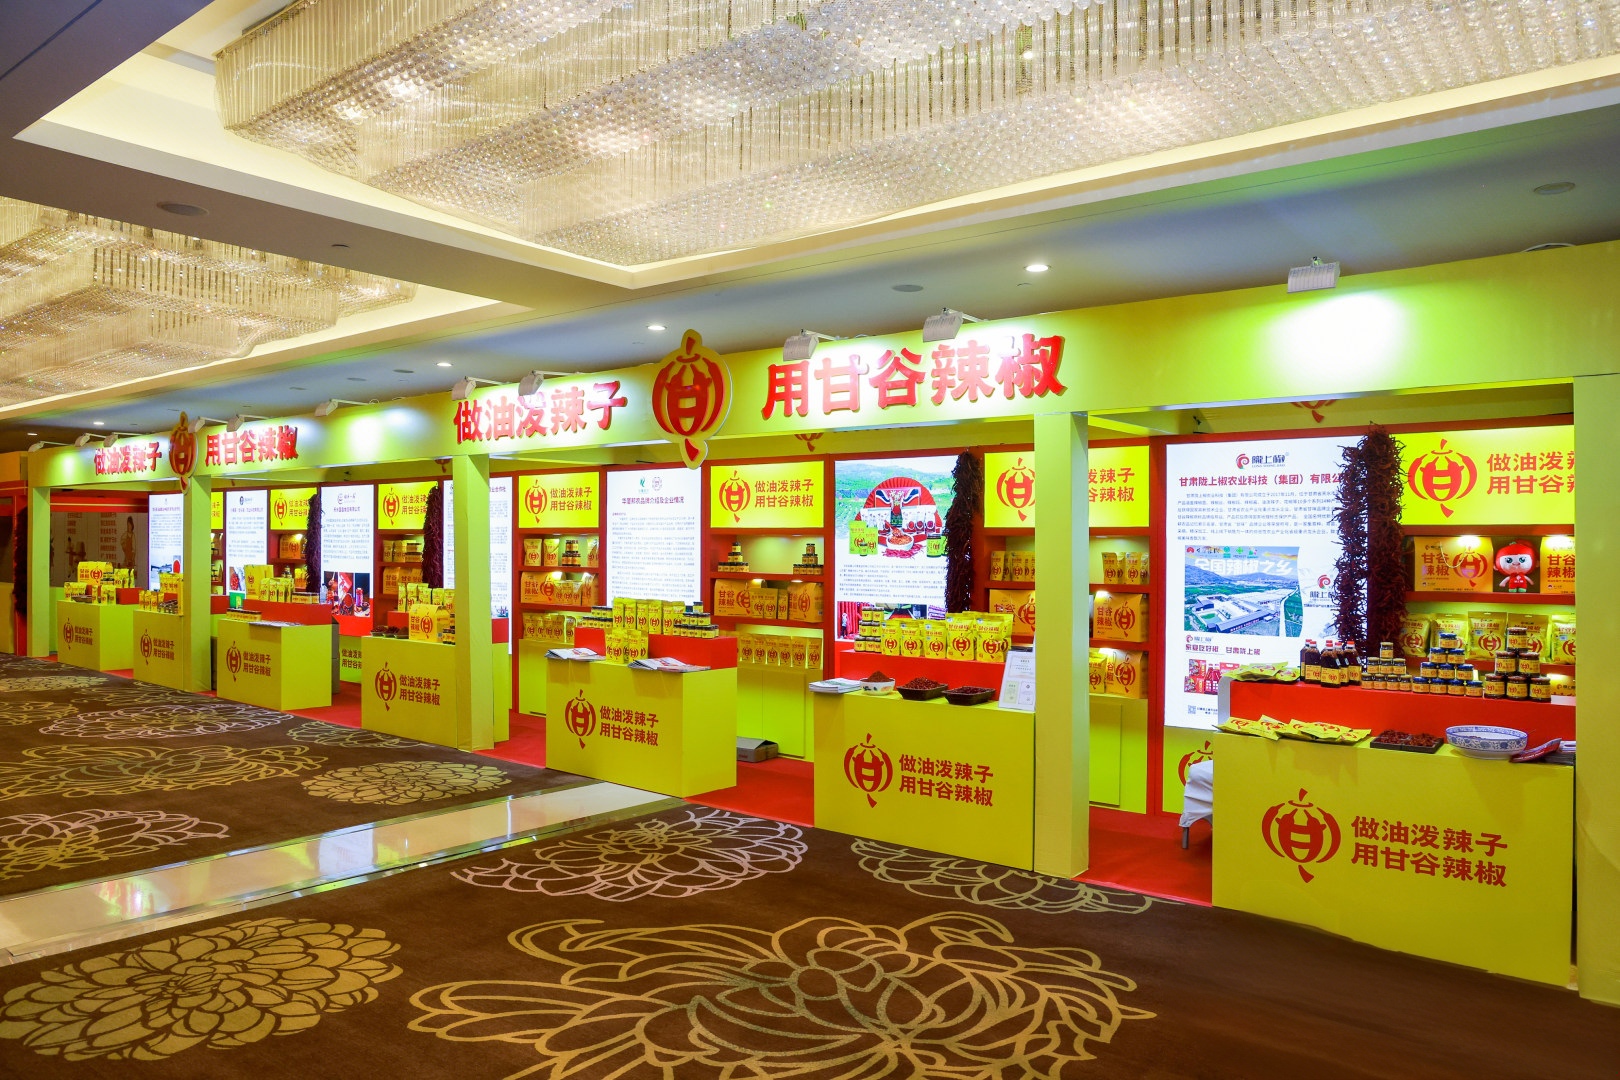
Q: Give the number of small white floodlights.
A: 11